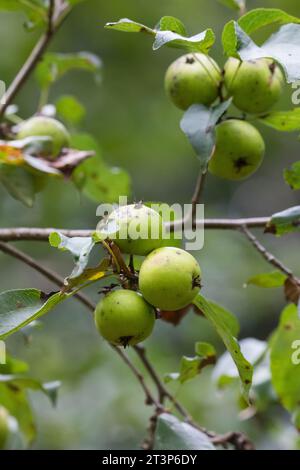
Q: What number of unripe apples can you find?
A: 7